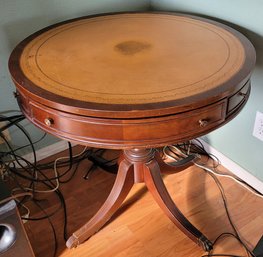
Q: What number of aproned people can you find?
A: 0